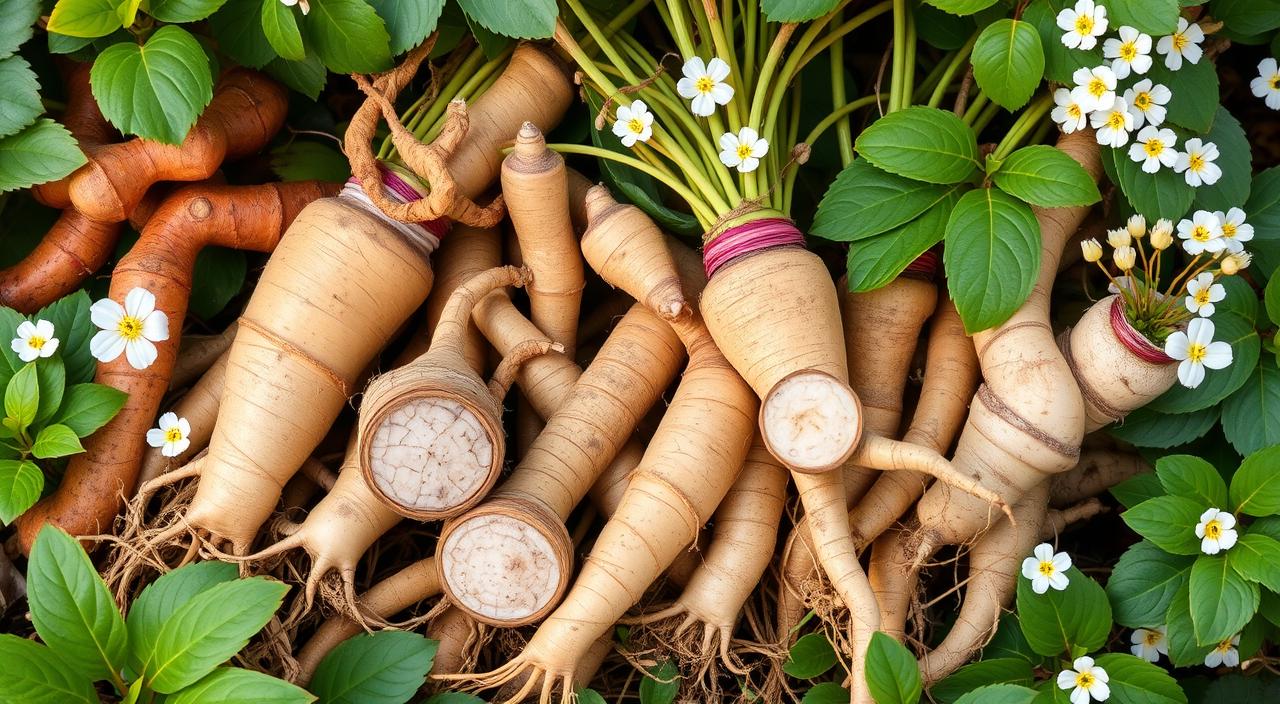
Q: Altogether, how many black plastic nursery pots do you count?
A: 0